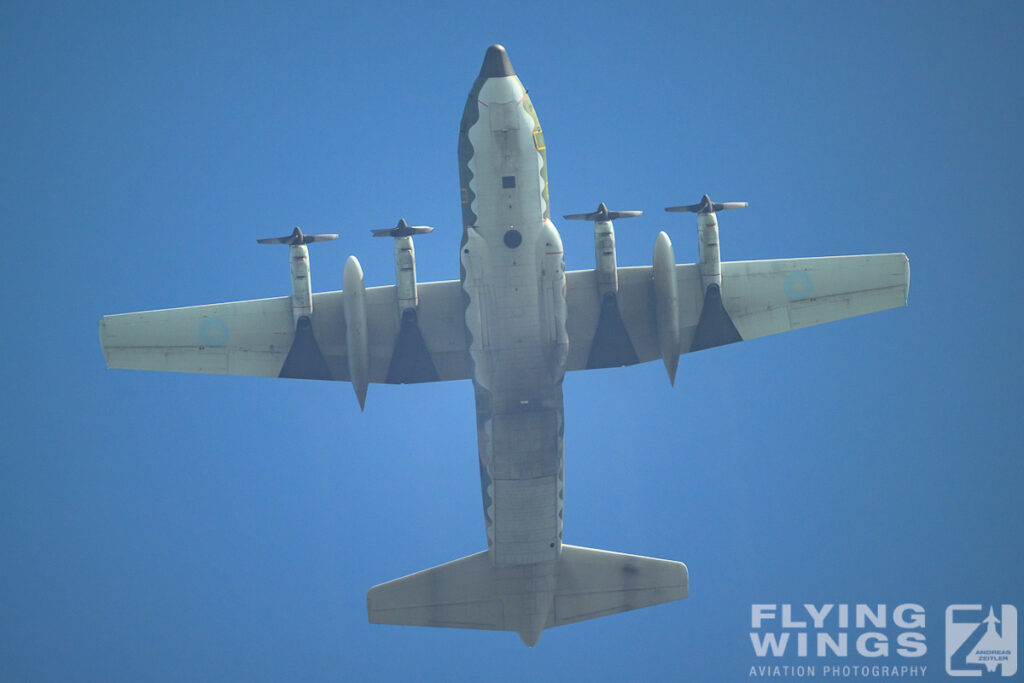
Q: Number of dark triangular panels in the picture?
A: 4